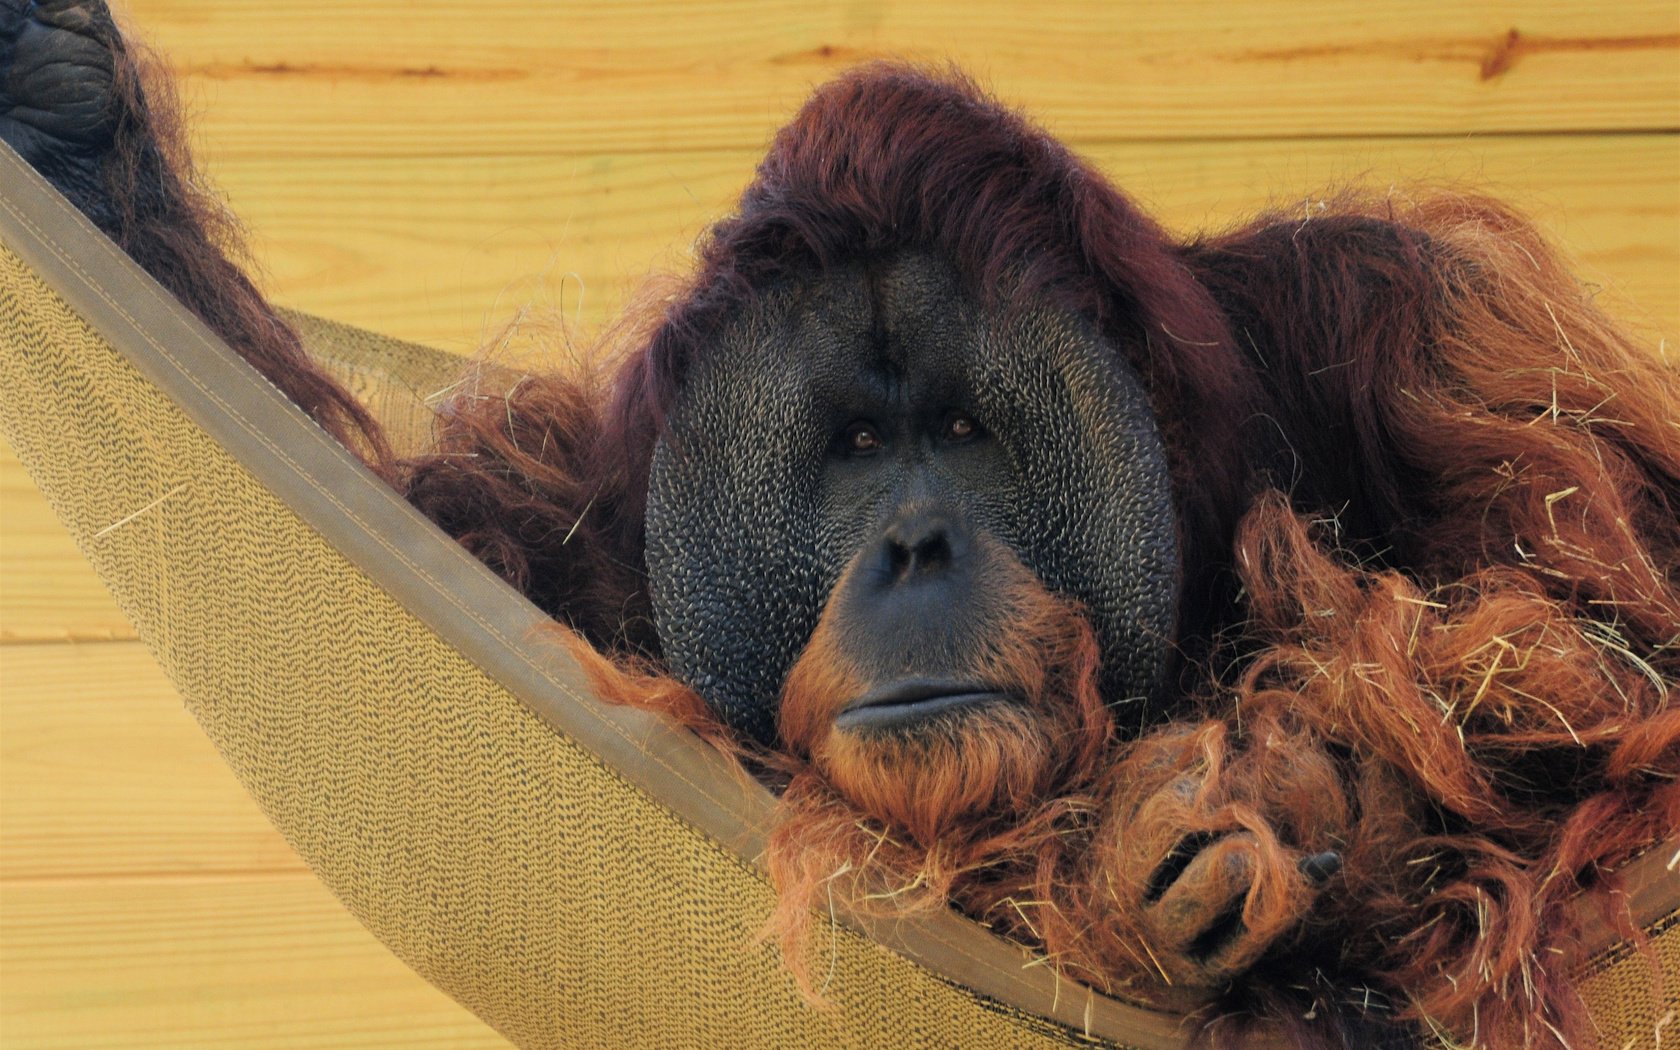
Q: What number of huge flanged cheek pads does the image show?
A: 2